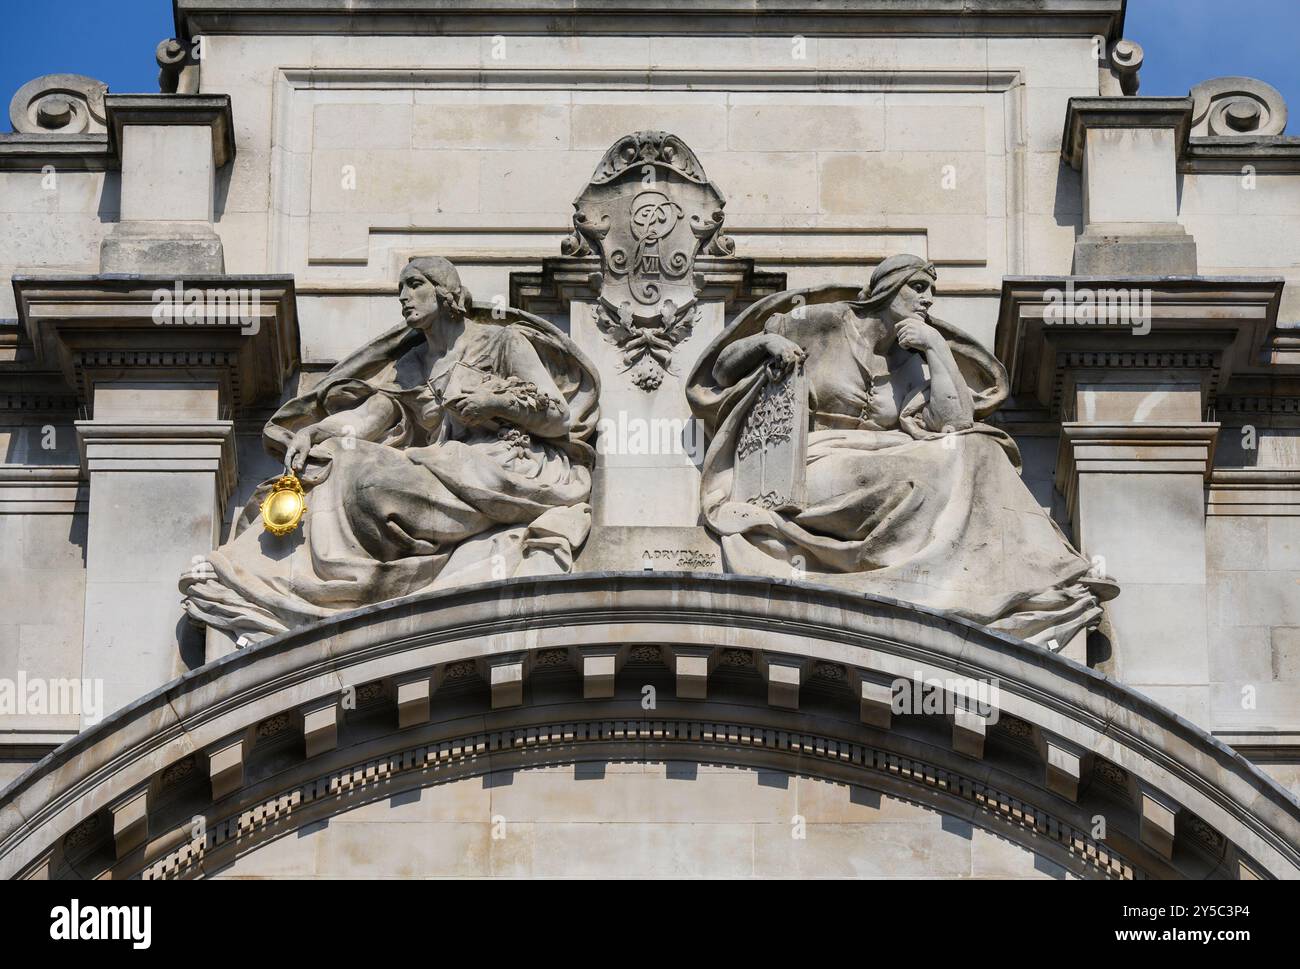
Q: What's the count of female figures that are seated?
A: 2